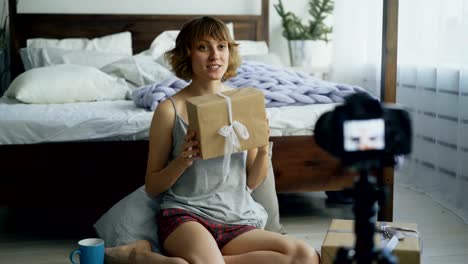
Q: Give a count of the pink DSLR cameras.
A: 0